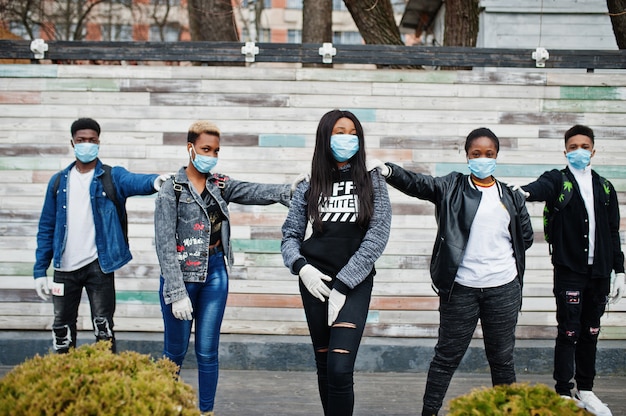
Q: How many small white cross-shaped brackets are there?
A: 4